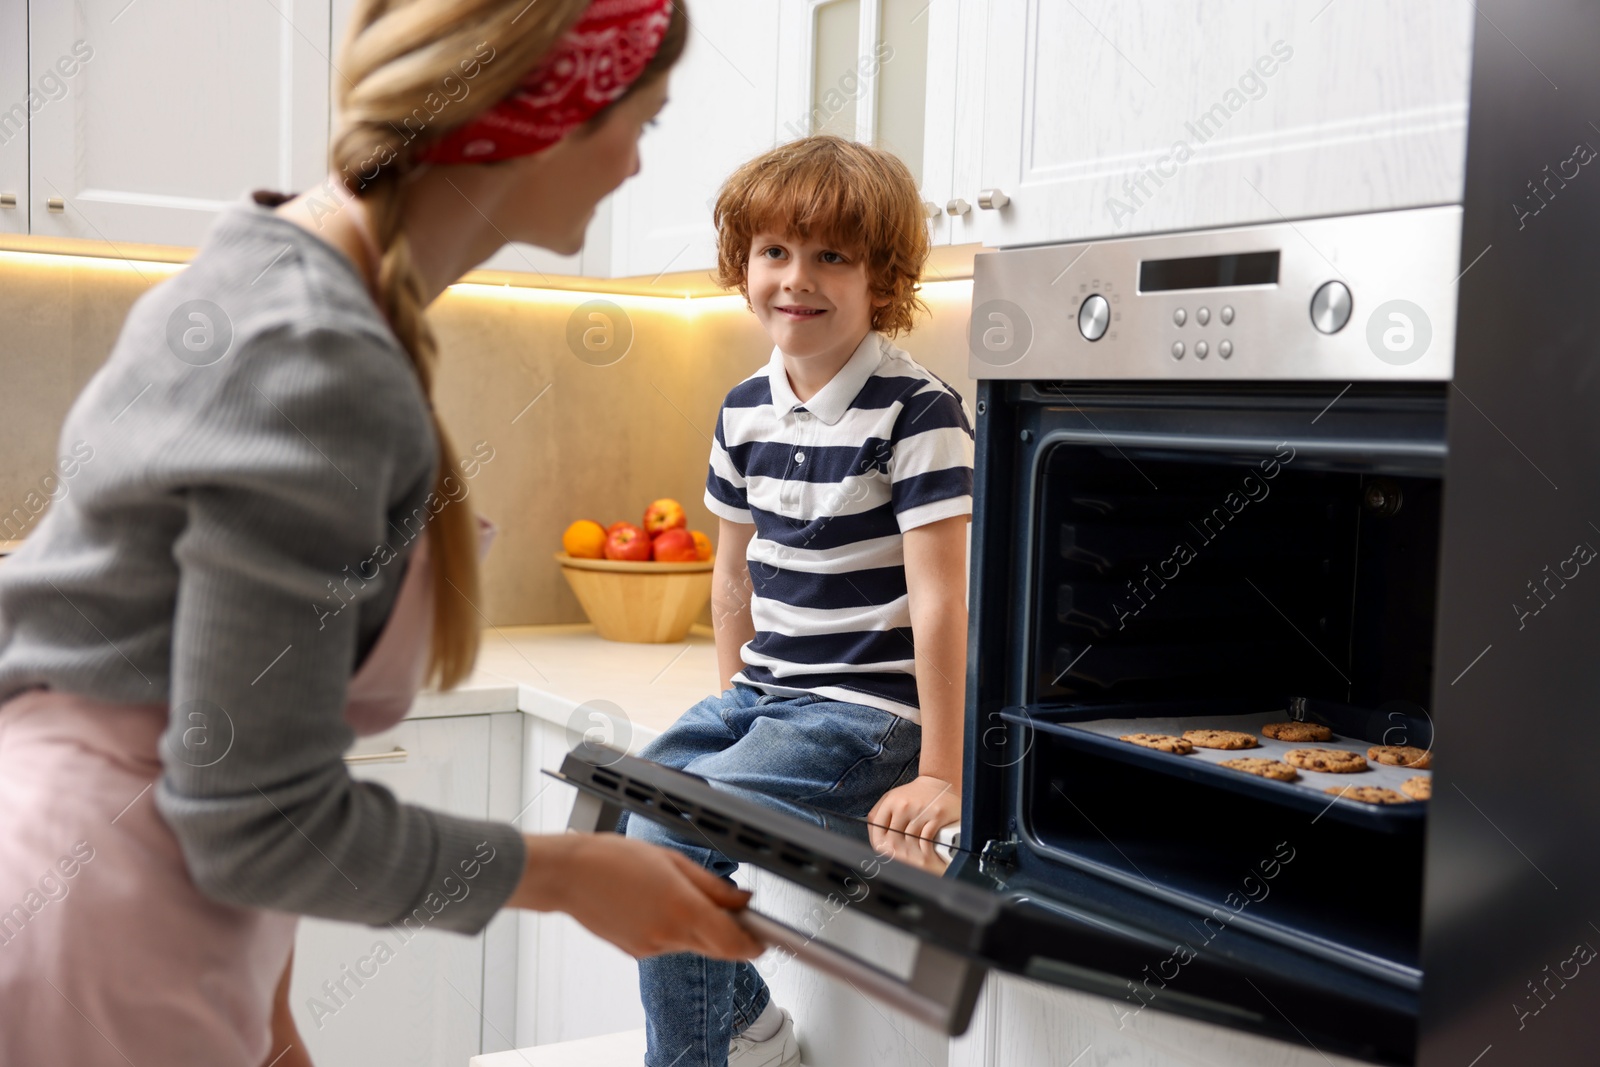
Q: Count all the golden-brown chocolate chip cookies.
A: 8